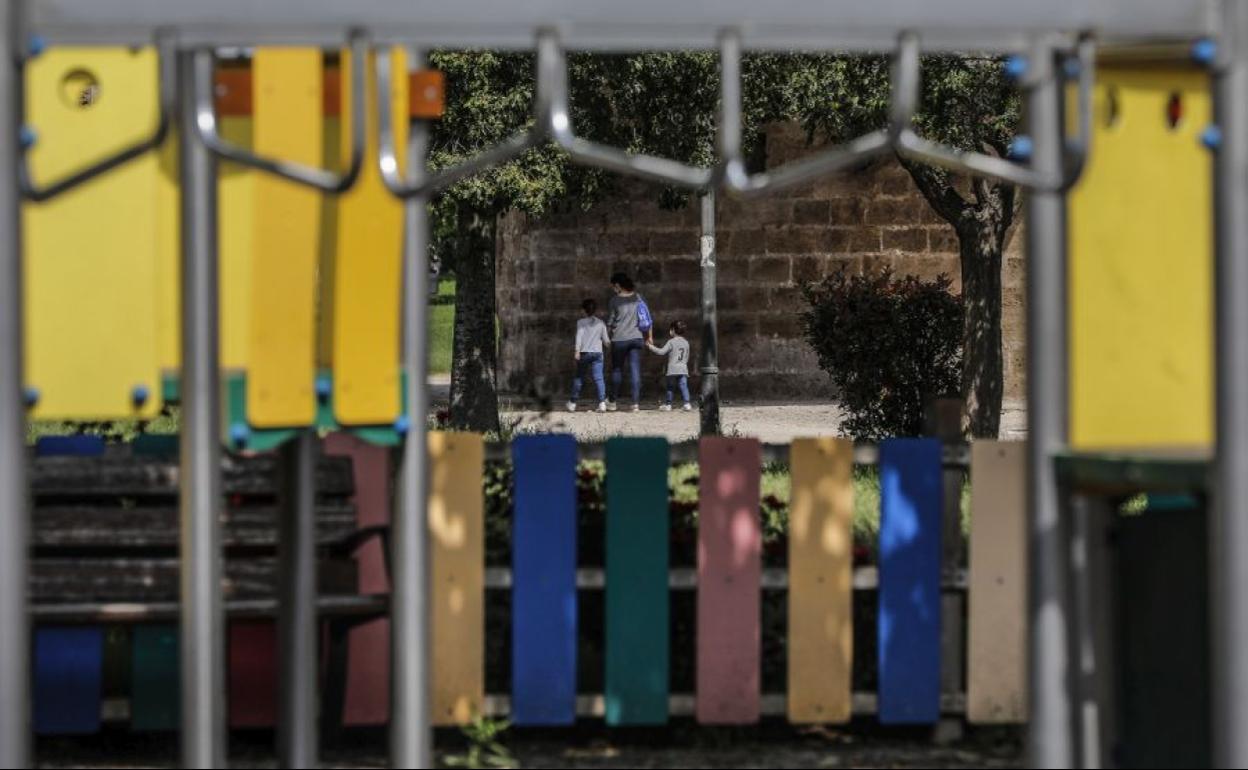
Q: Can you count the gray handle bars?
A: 6